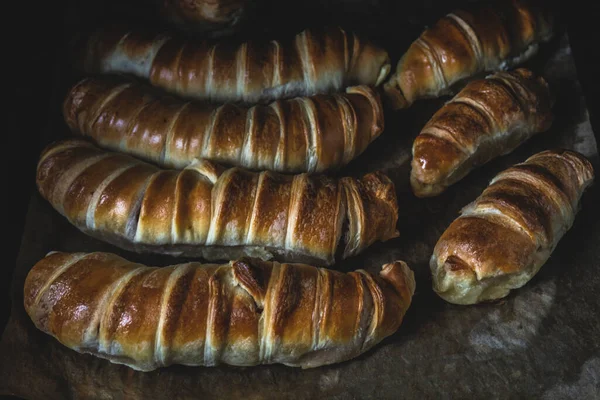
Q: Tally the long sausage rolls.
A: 4